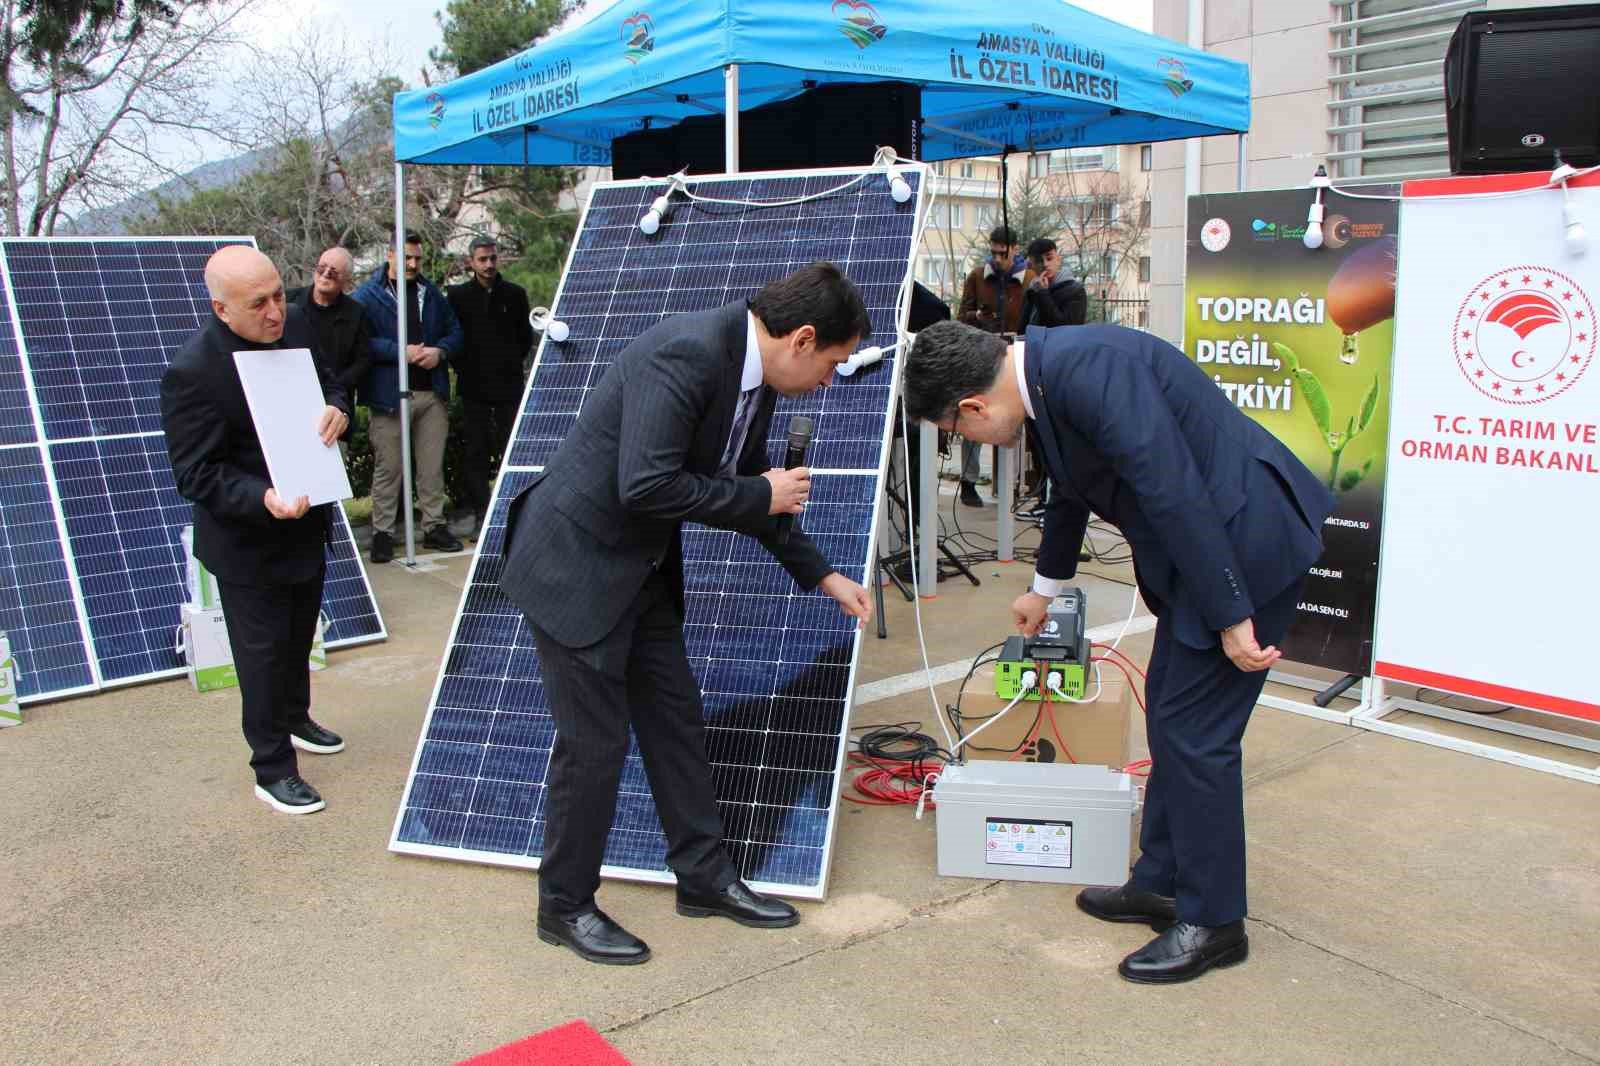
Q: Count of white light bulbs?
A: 6